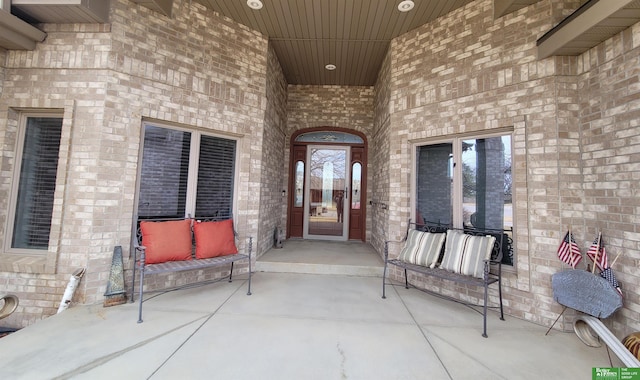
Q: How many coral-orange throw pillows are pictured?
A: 2